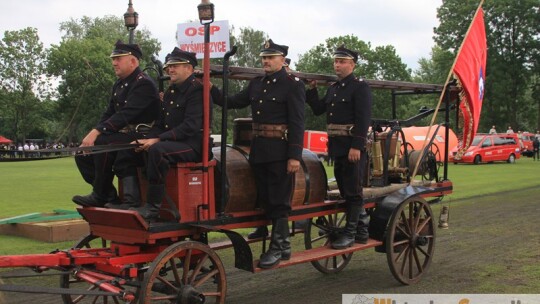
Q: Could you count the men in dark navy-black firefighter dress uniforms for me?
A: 4